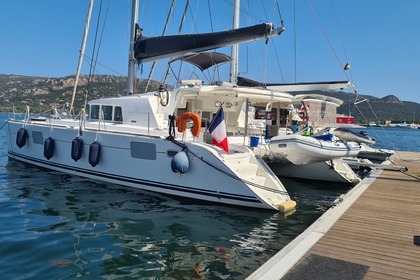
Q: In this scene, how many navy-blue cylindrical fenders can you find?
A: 4